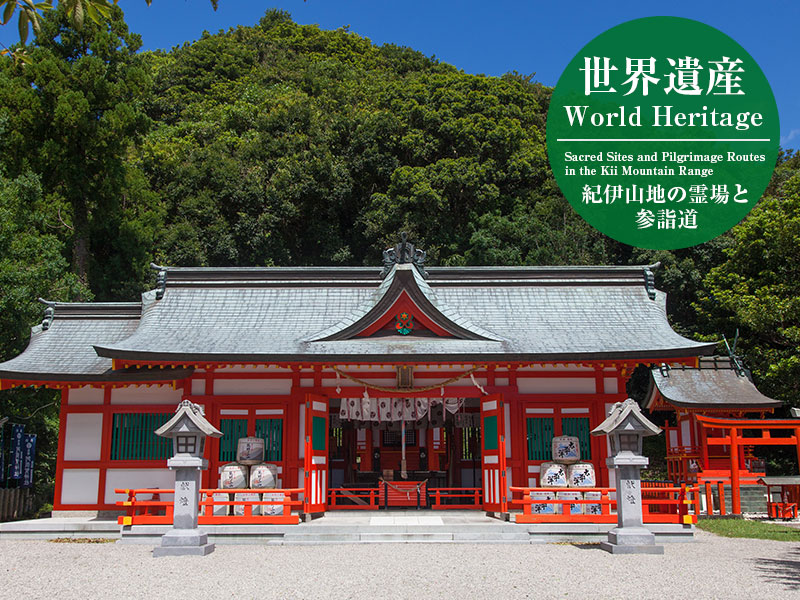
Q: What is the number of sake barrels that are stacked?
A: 12